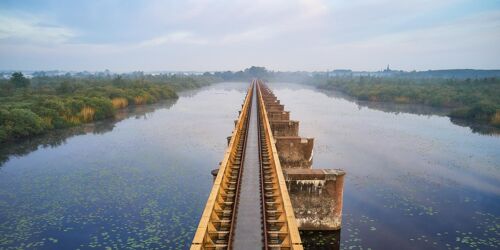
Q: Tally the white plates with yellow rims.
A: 0